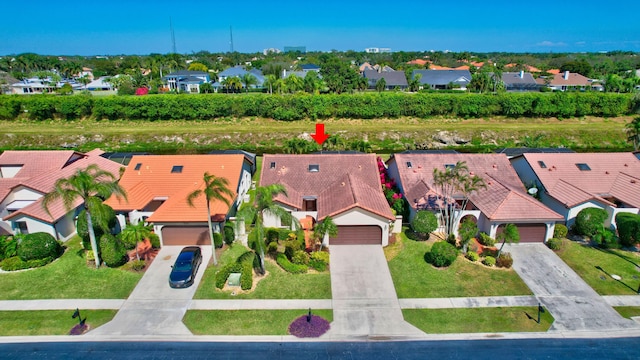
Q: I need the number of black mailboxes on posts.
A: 3